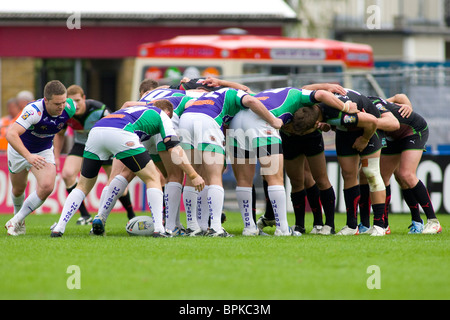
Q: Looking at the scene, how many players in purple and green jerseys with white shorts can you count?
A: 6